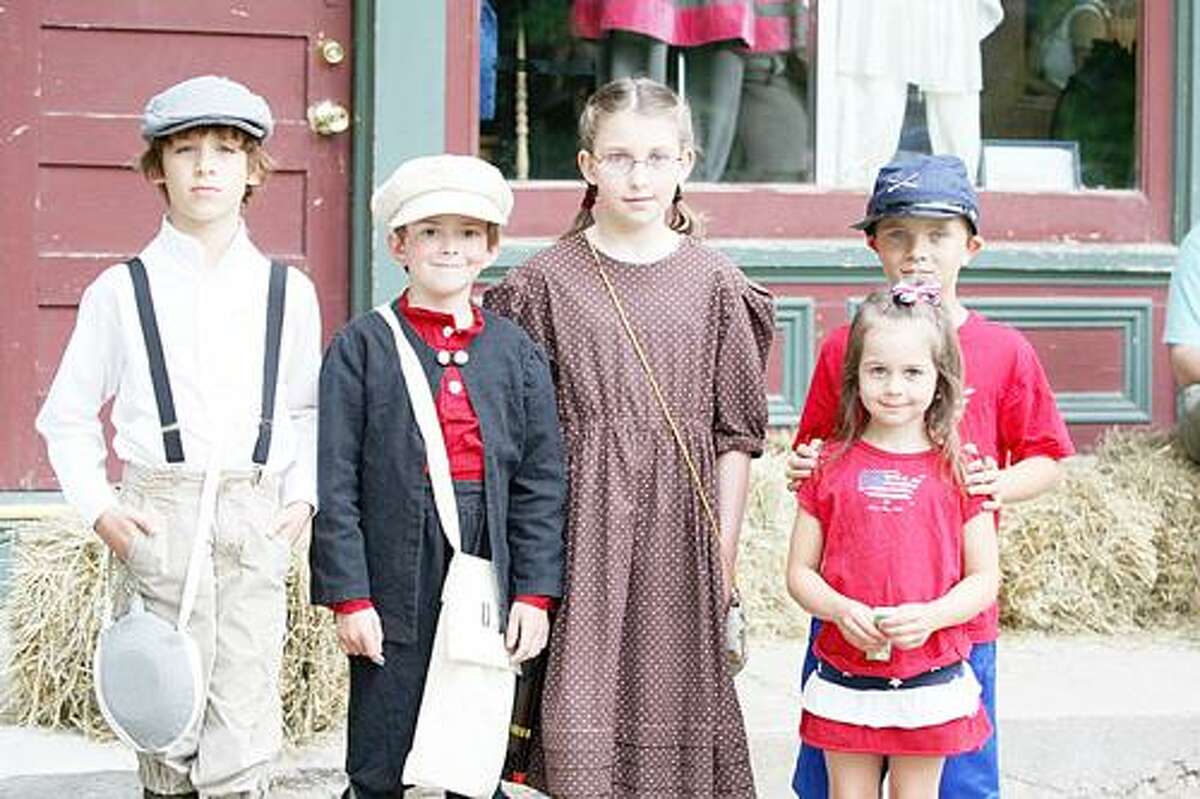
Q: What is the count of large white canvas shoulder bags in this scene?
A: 1